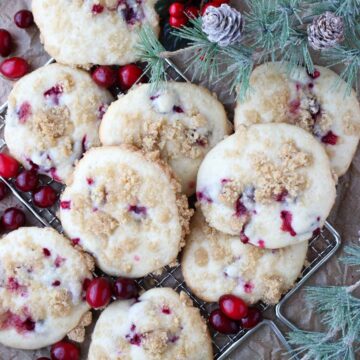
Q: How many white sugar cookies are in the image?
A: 9